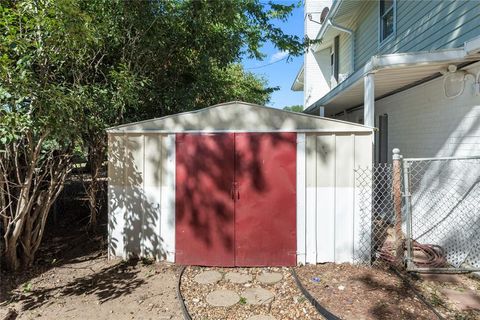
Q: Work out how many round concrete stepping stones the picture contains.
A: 6